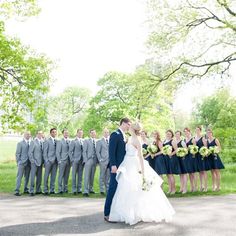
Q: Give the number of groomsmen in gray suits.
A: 7